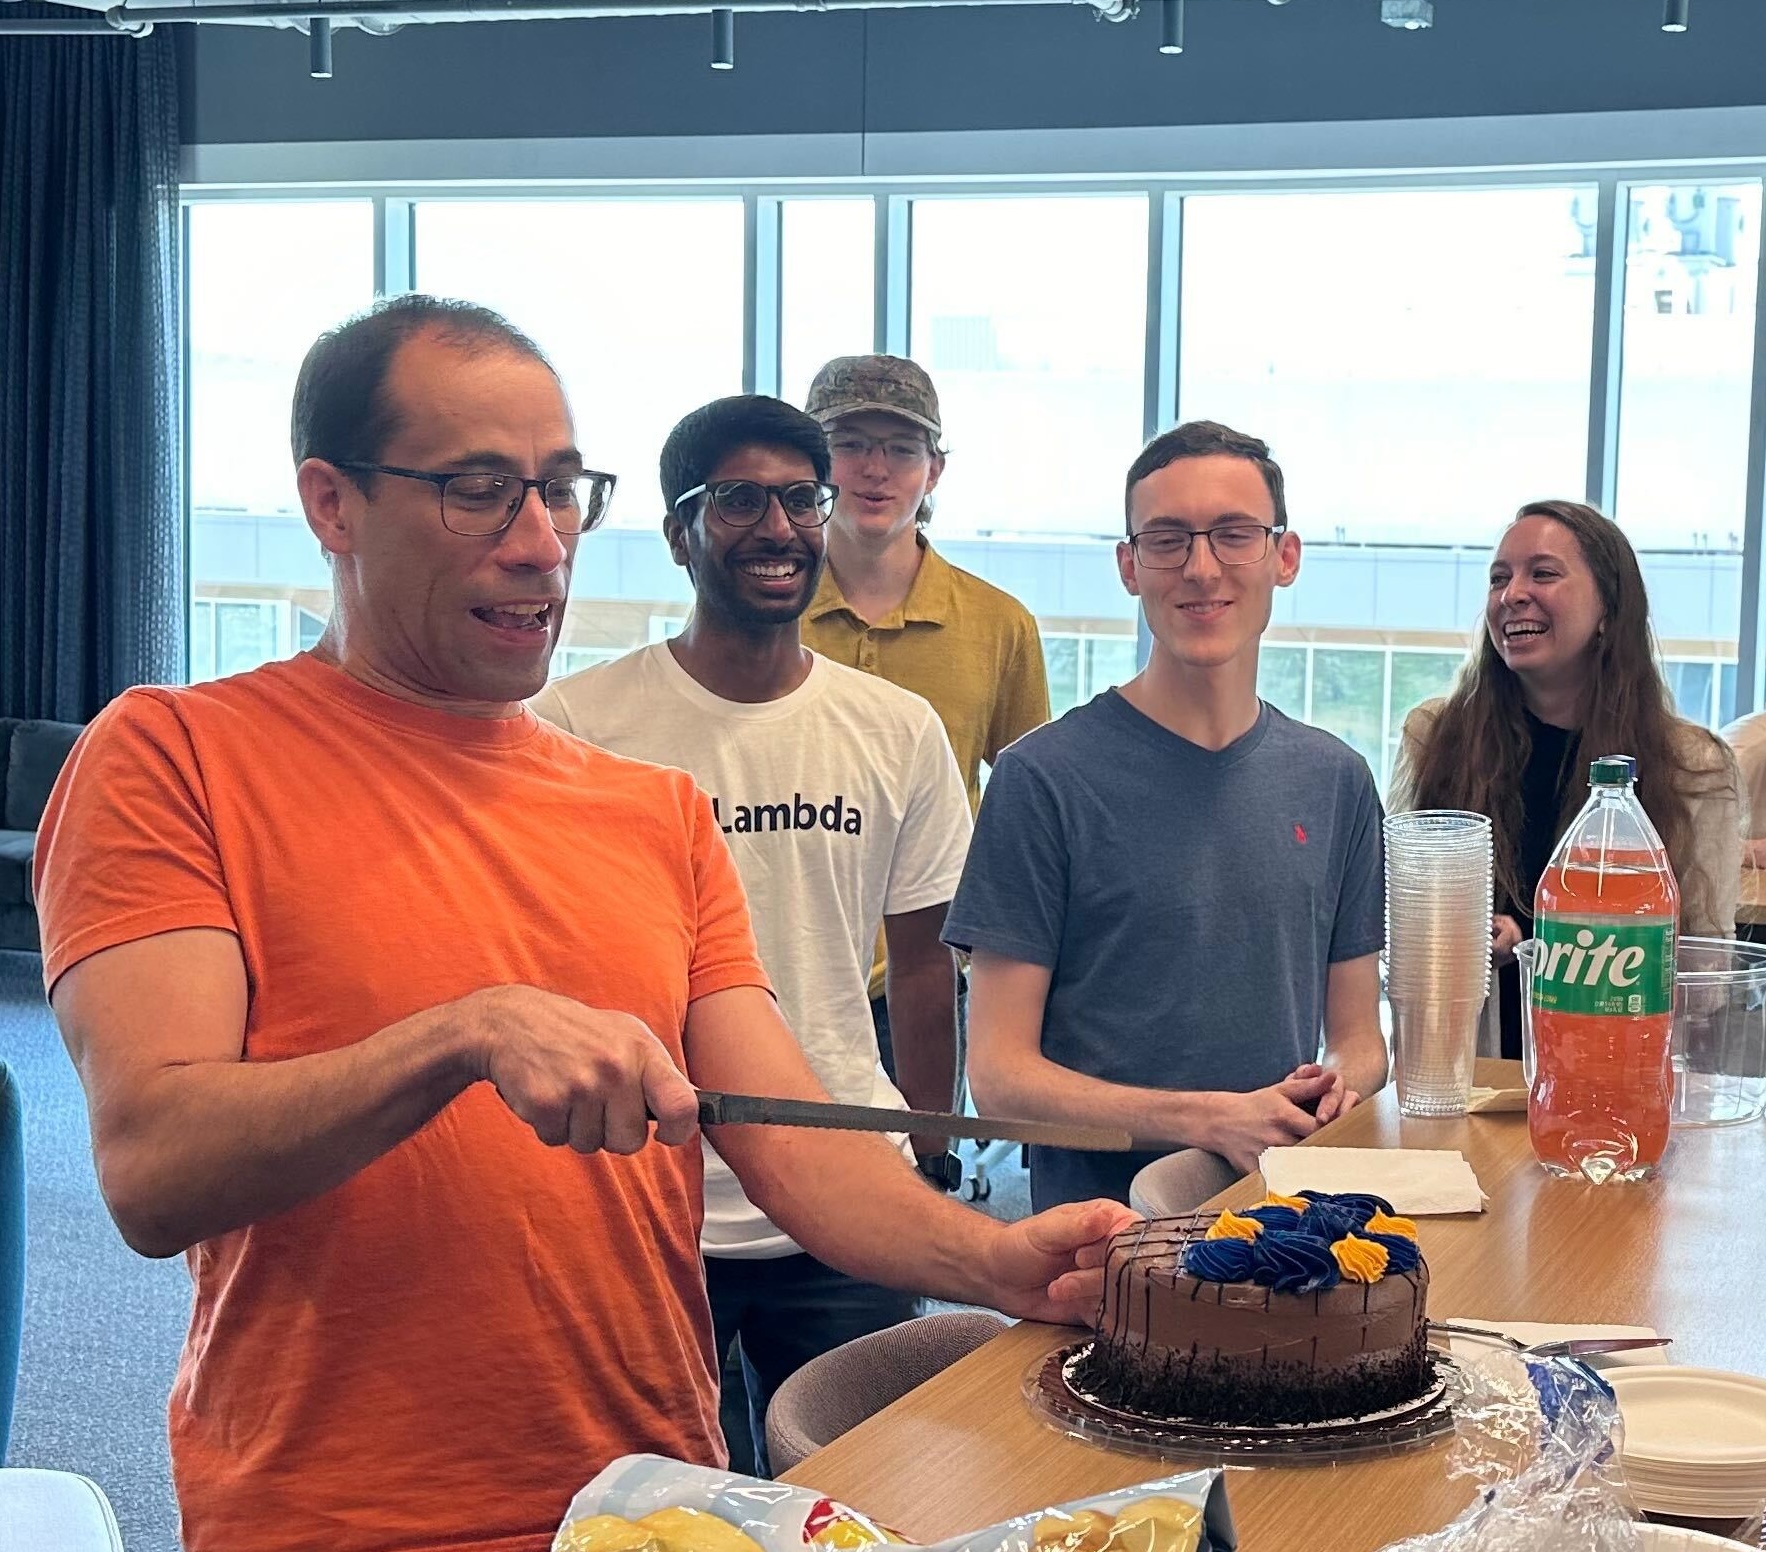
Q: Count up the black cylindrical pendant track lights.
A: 4